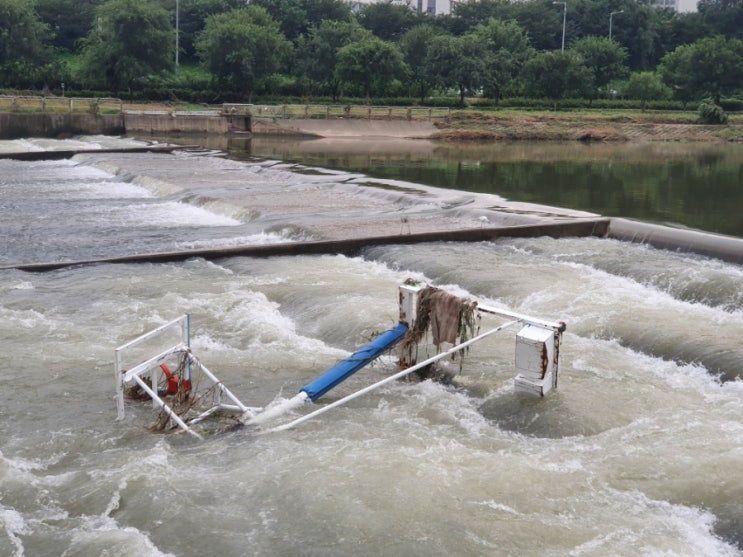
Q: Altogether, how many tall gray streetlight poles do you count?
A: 3